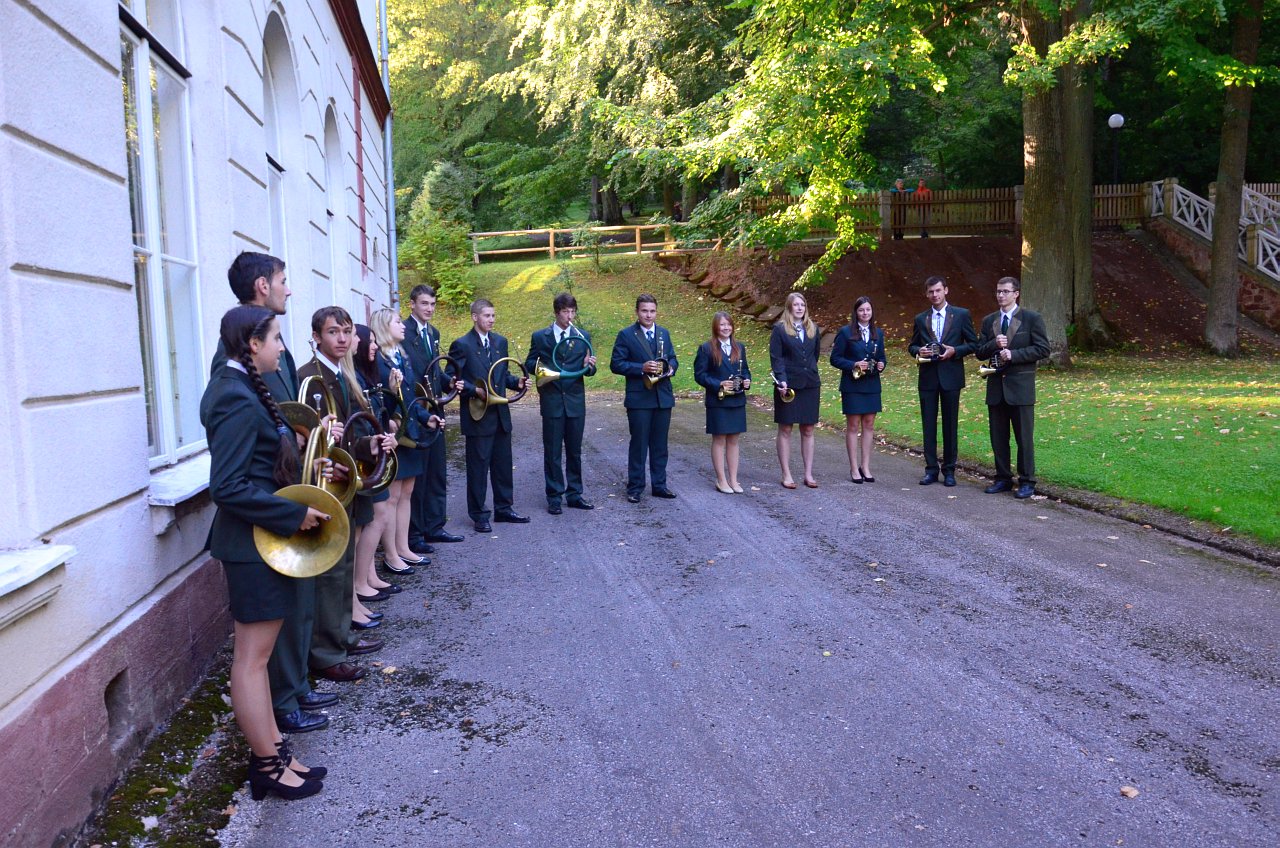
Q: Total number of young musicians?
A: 15